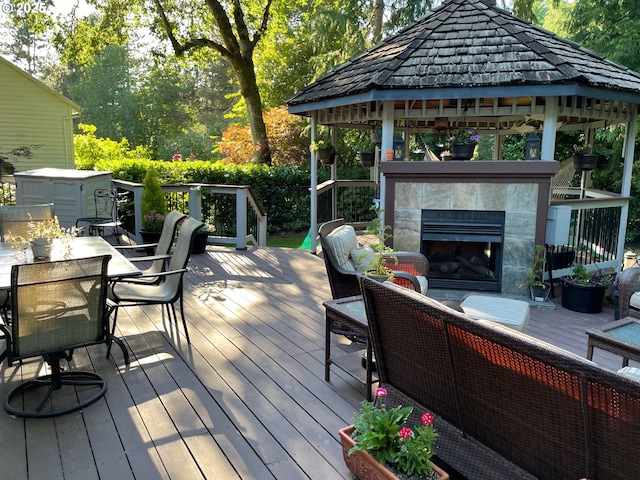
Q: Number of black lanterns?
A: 2